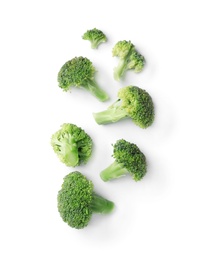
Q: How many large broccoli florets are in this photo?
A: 5